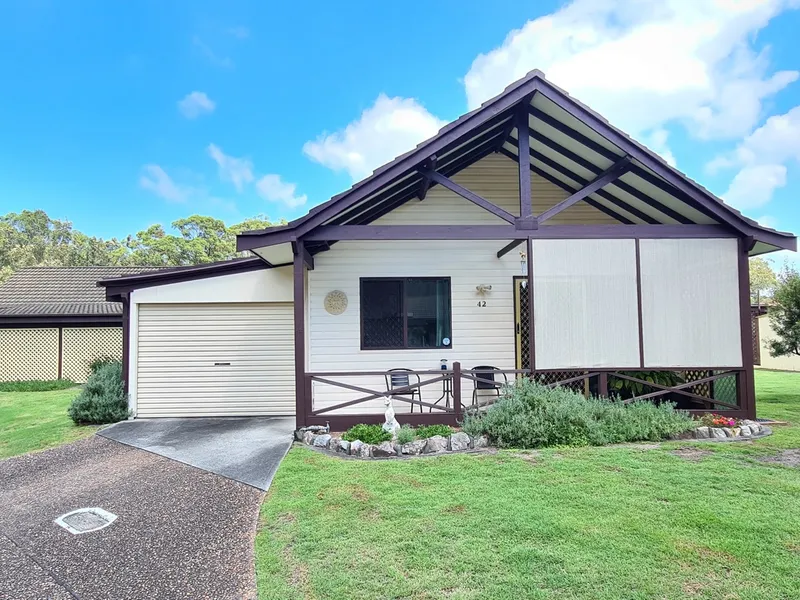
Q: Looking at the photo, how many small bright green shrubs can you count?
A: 2